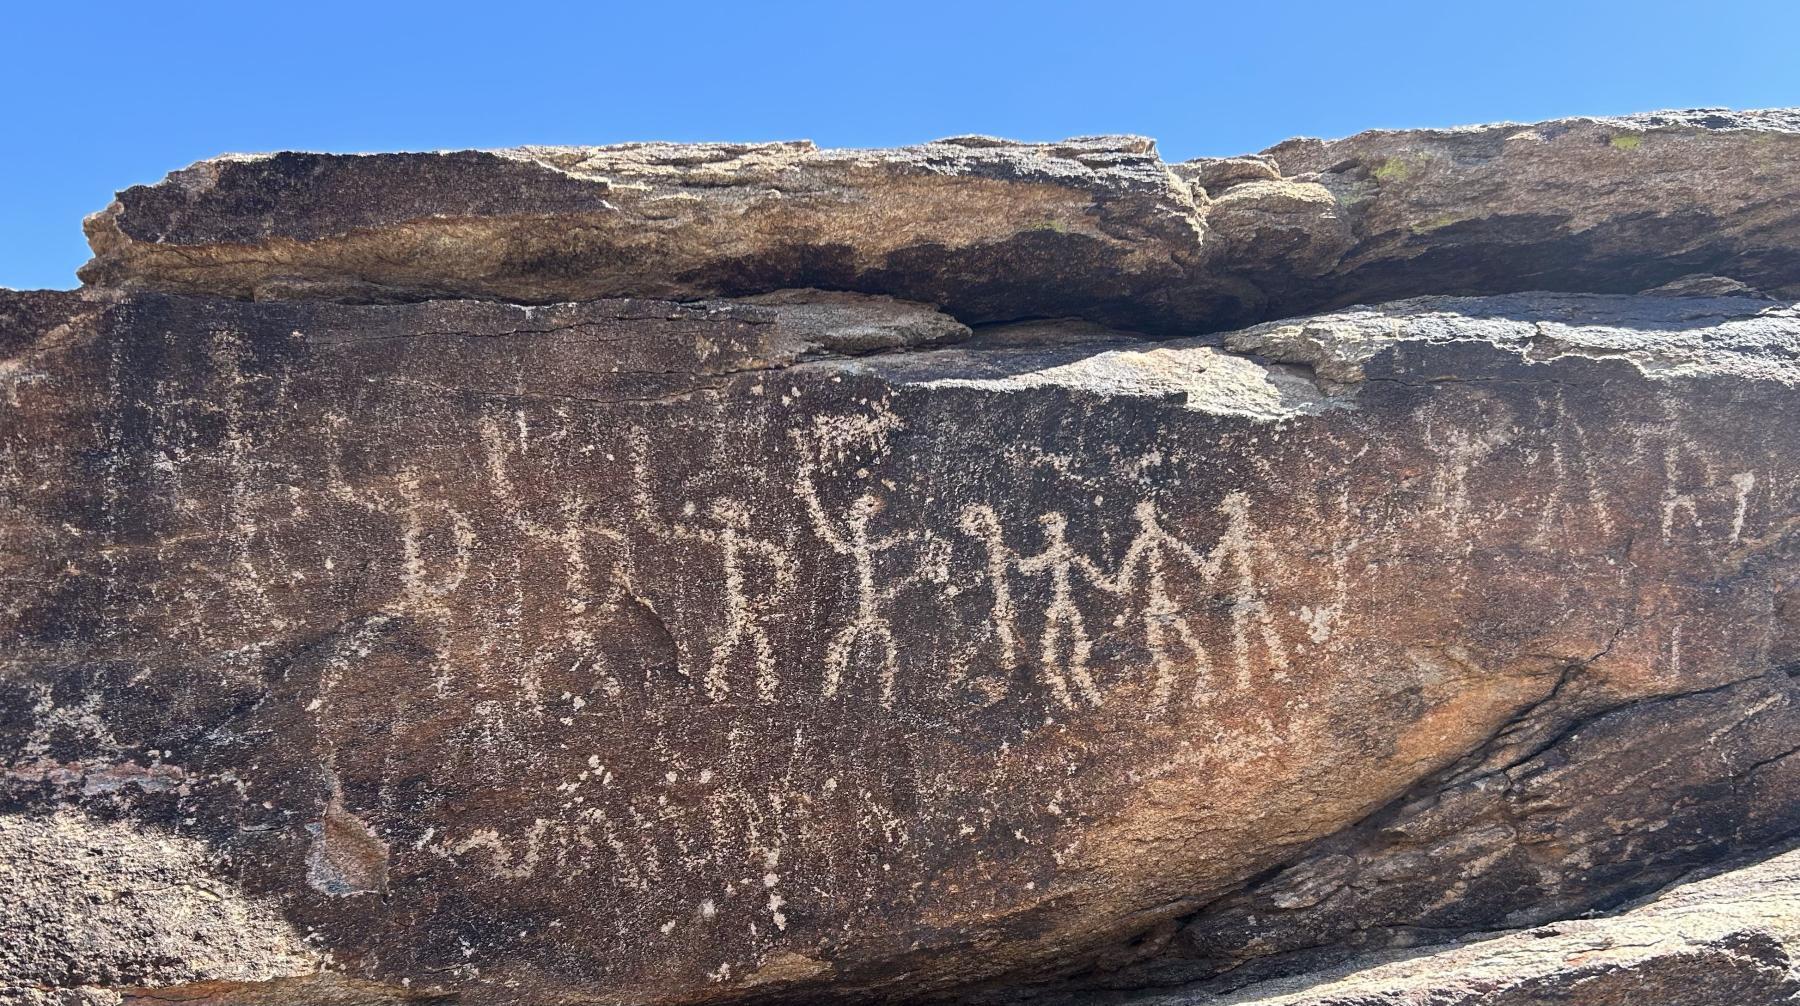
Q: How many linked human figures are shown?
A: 4